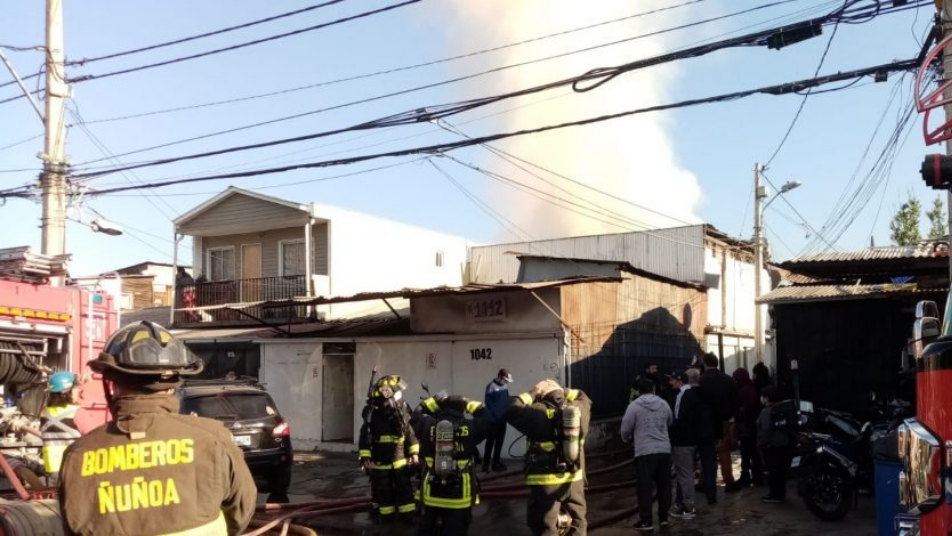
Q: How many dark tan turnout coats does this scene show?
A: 2